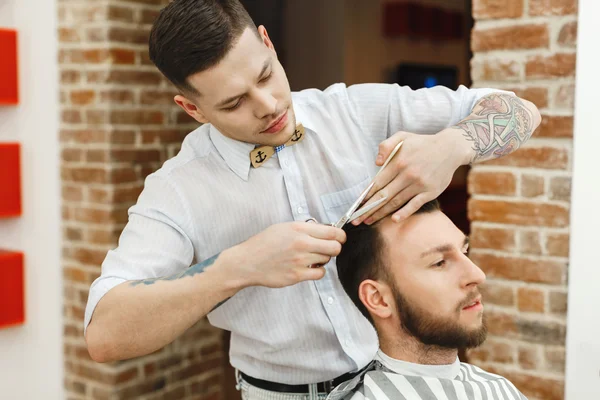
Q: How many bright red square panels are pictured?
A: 3